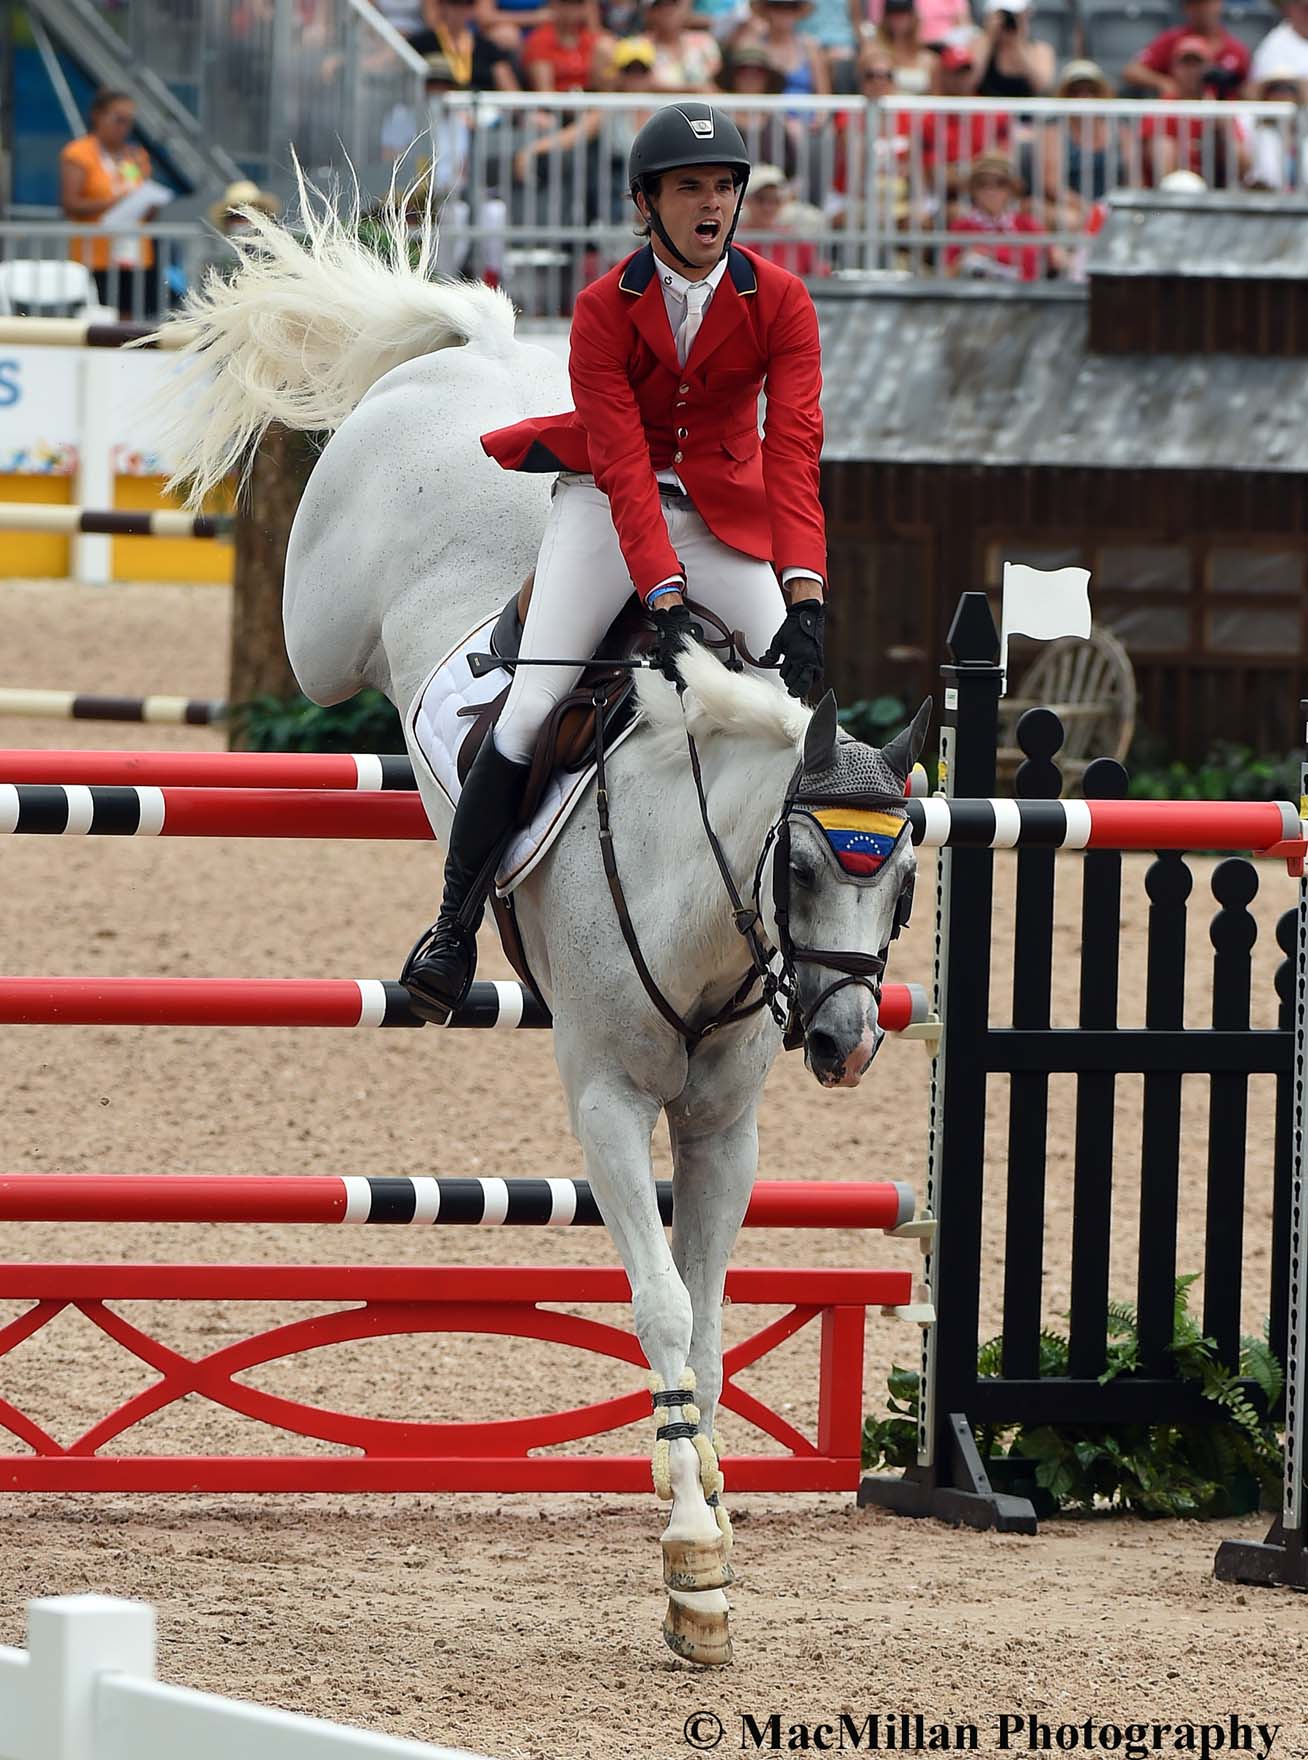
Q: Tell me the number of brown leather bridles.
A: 1